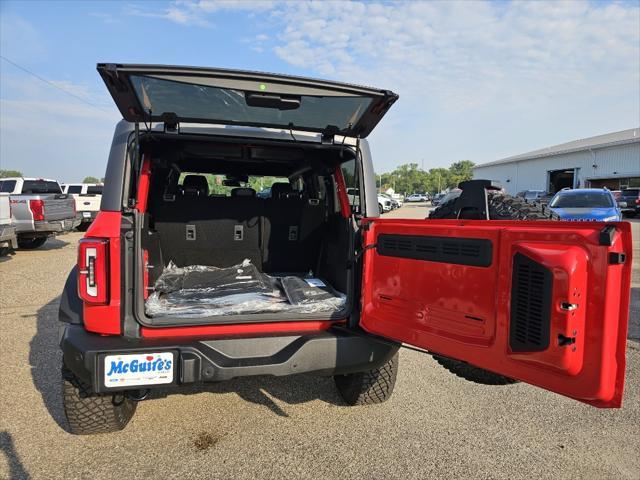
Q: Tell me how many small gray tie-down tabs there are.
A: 3